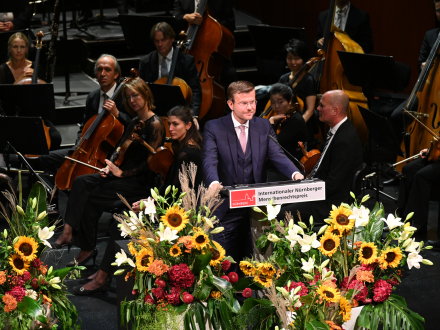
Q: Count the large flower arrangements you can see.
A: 3